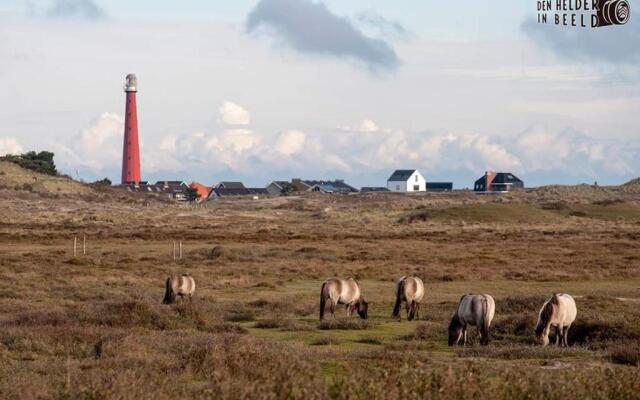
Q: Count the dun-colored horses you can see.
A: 5